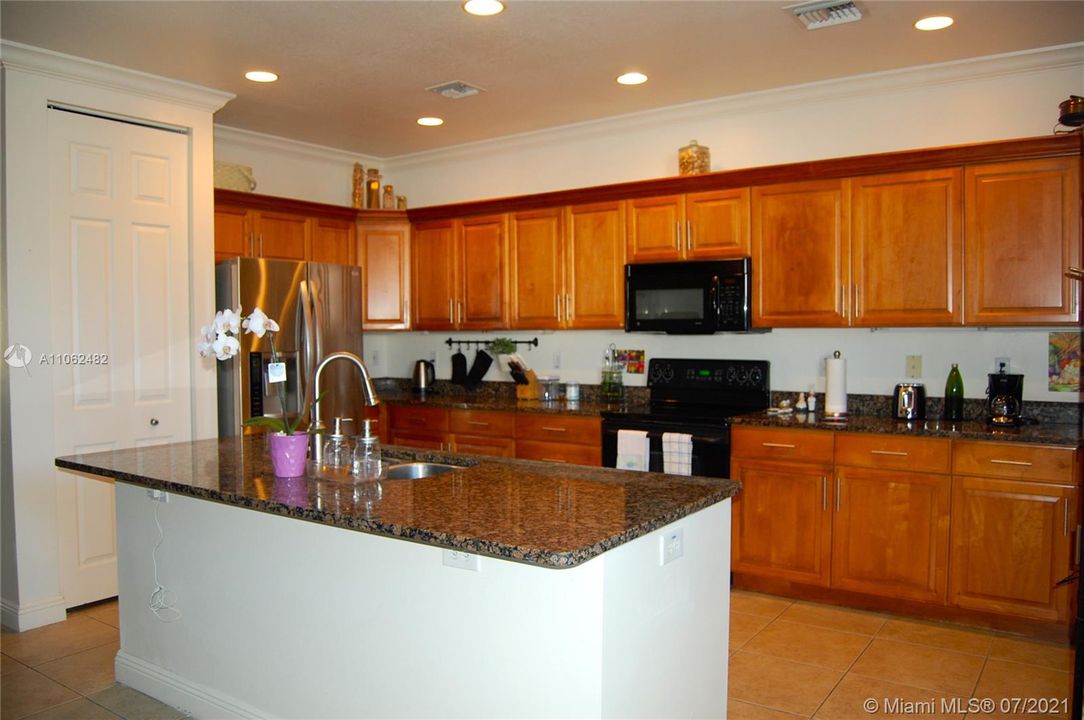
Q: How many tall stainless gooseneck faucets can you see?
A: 1